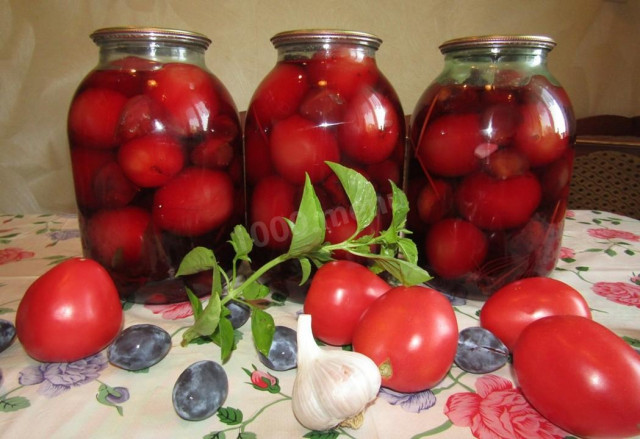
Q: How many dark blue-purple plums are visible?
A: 6